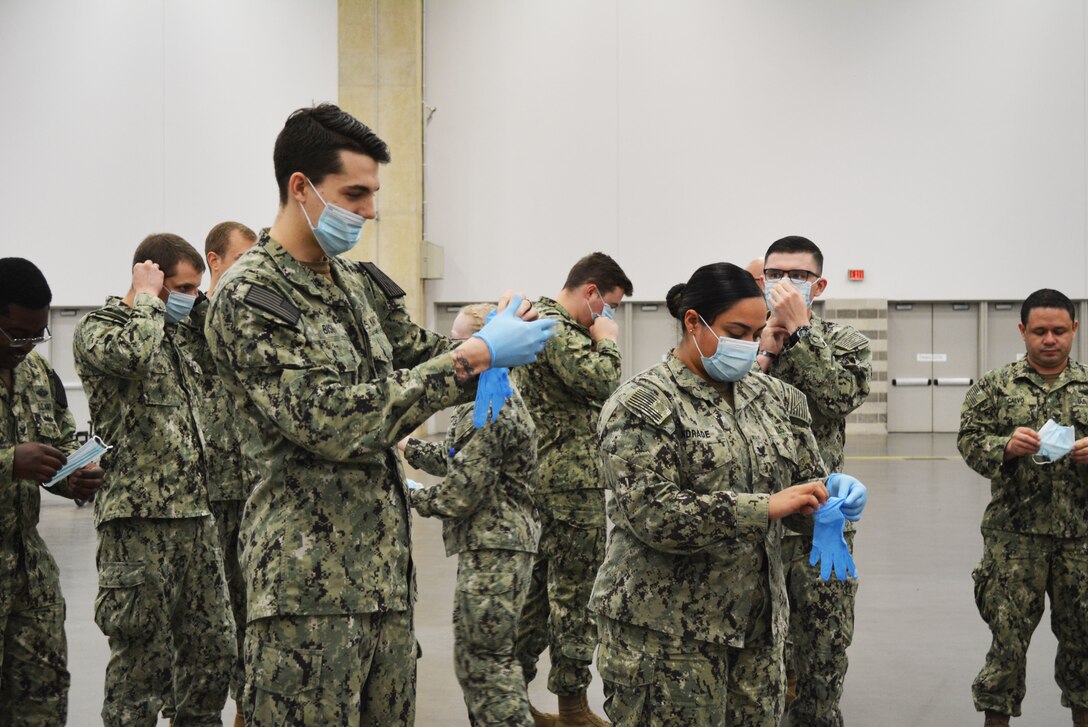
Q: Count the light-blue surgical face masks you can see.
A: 7